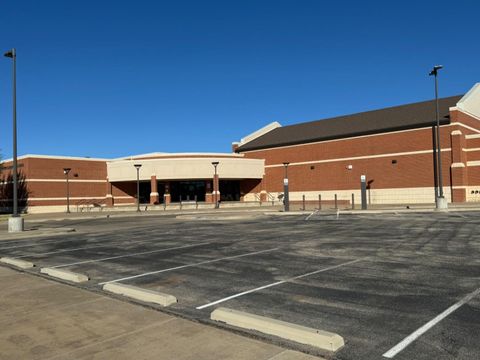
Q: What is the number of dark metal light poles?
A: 6